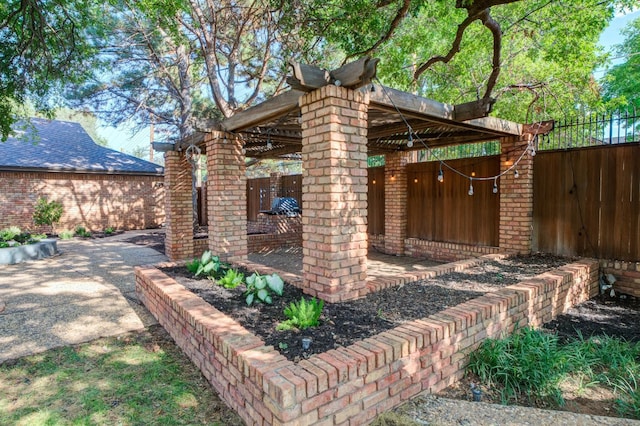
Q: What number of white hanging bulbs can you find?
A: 6